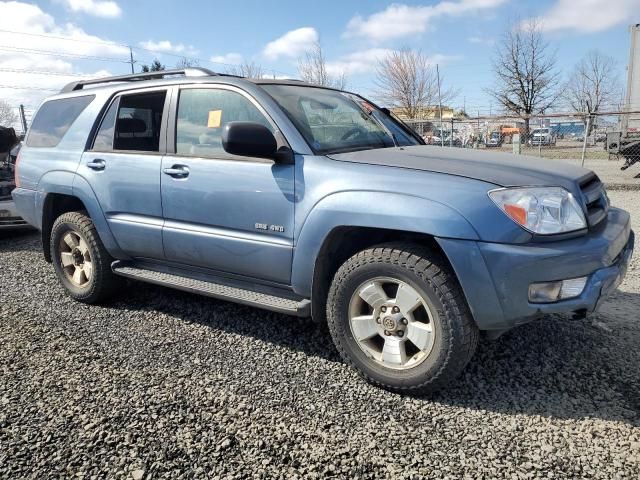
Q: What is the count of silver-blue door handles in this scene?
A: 2